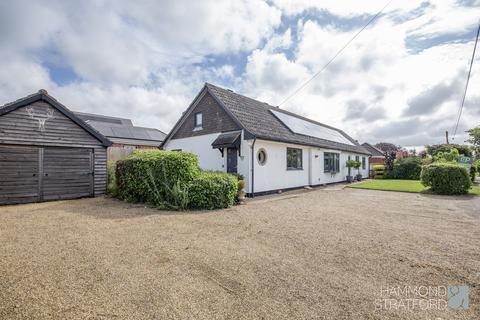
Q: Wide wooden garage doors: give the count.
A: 2